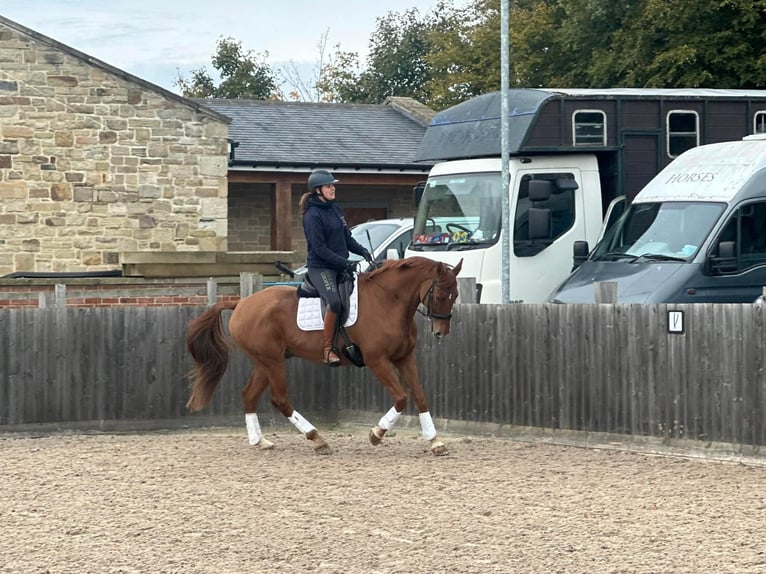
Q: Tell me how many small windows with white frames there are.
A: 3